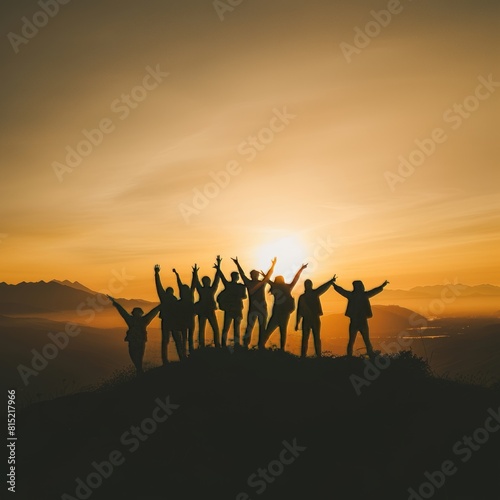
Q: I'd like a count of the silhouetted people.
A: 9